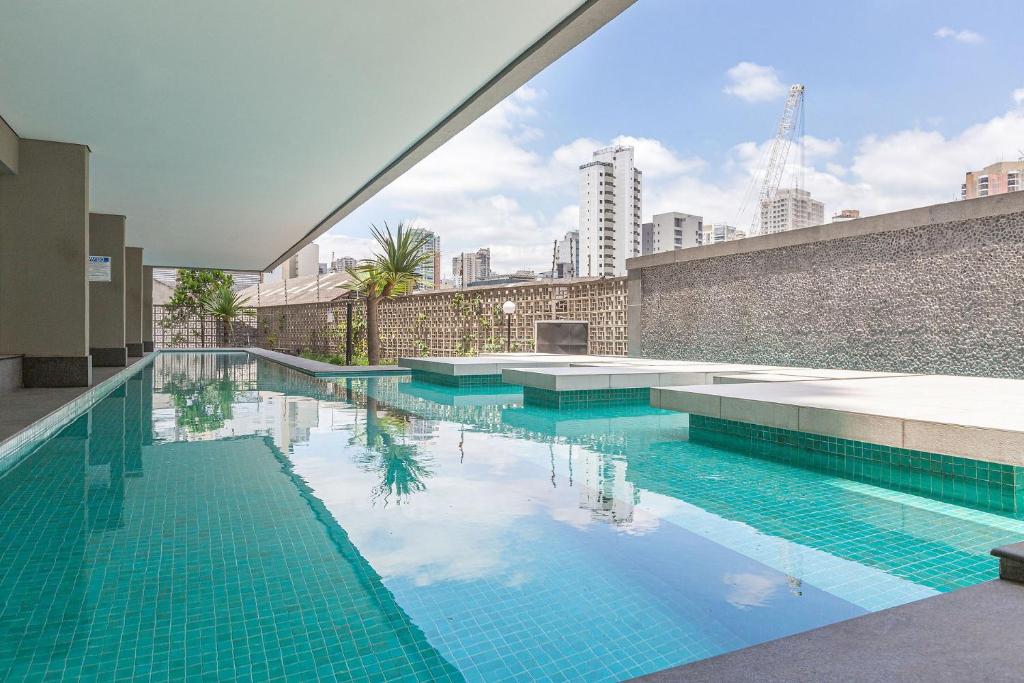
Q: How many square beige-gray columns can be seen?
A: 4